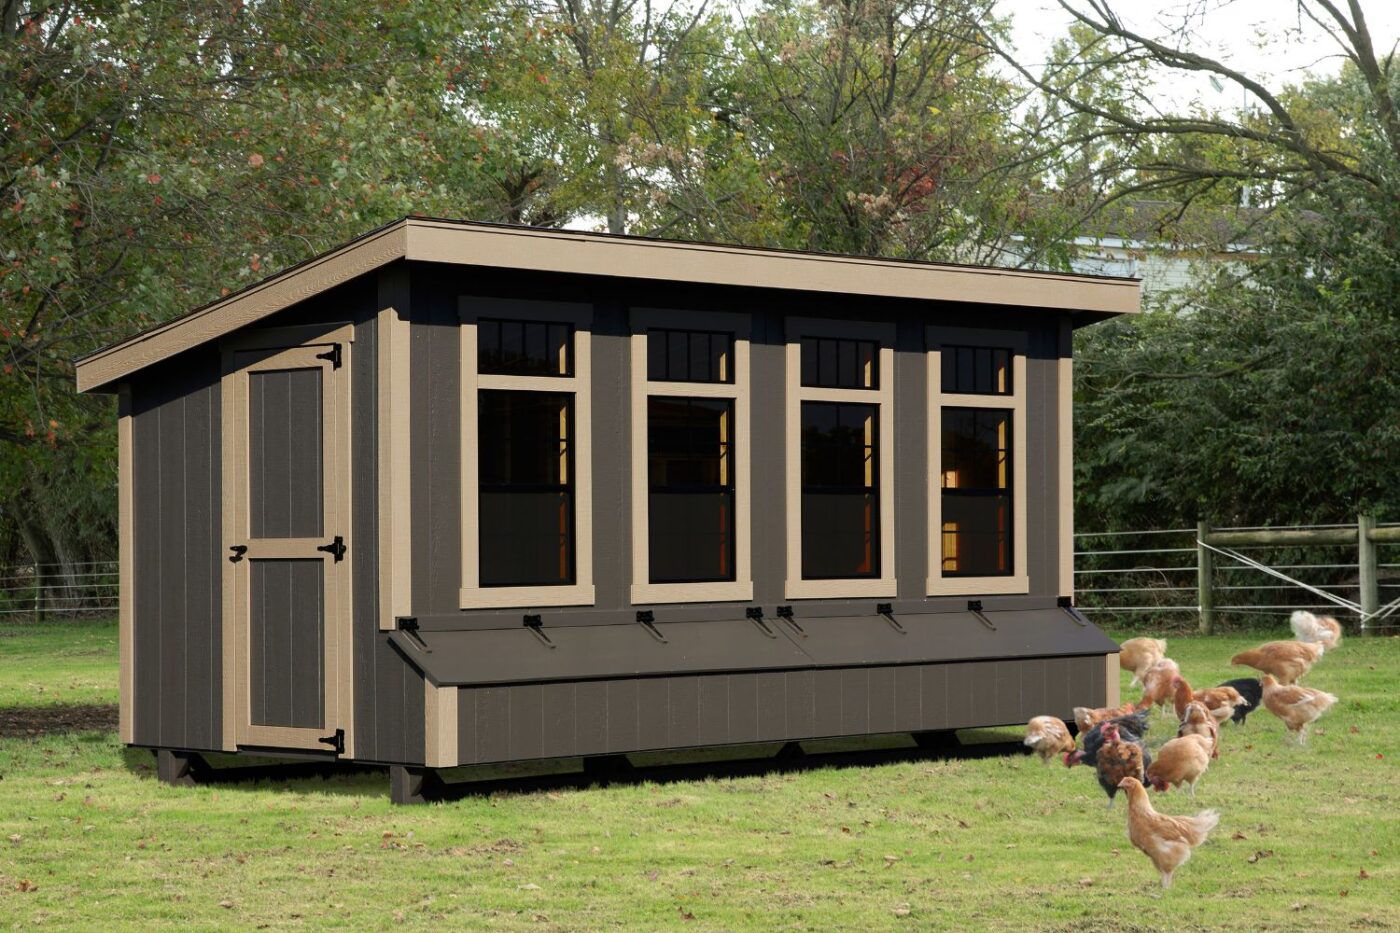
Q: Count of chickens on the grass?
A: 14